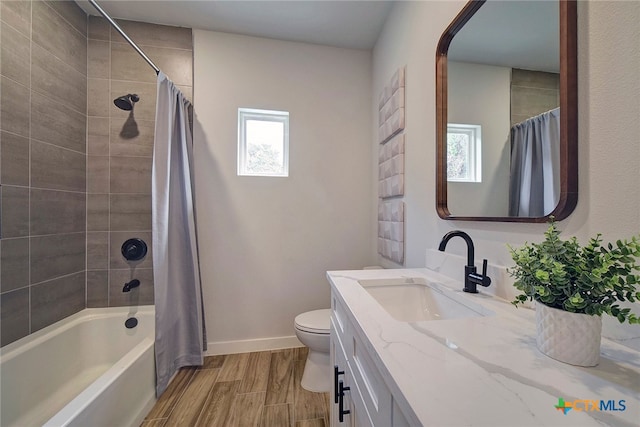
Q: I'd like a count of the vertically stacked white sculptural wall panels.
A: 3